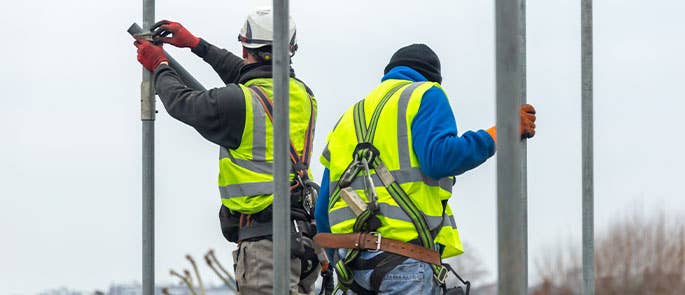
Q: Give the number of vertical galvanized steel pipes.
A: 5